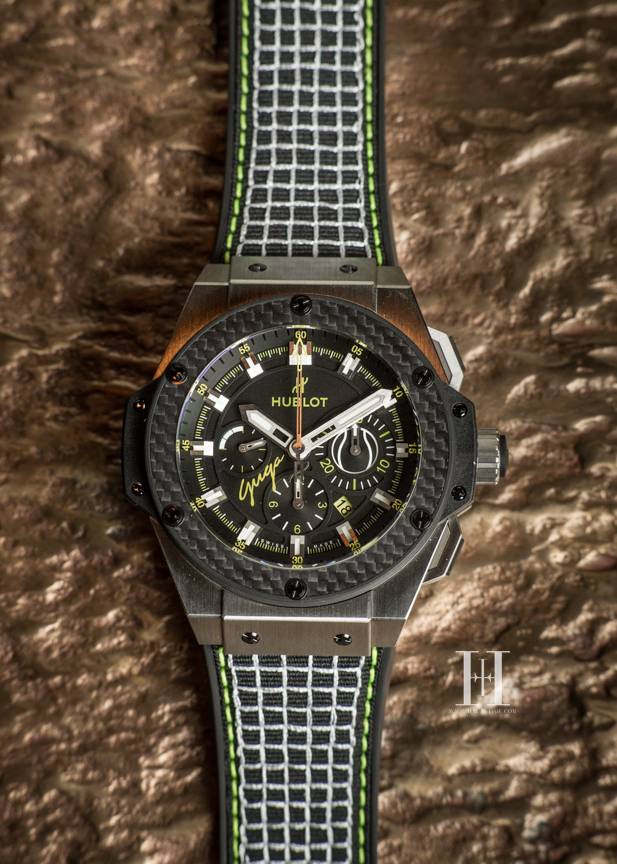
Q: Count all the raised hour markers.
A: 12